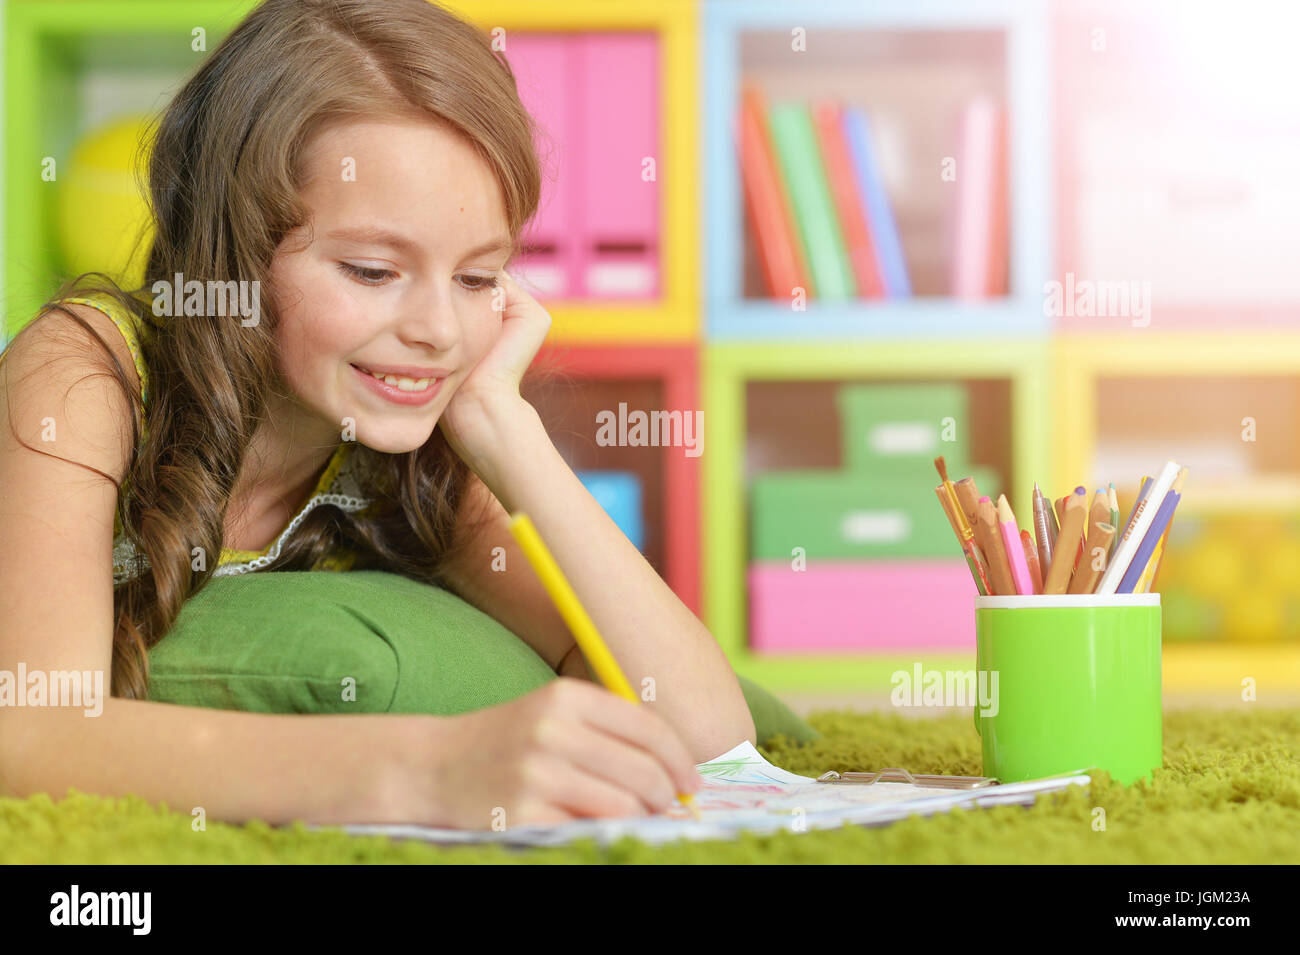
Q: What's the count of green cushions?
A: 1